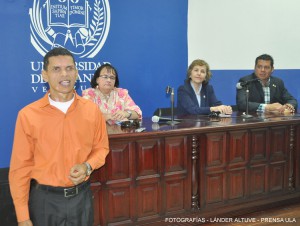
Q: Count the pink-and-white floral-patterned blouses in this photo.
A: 1